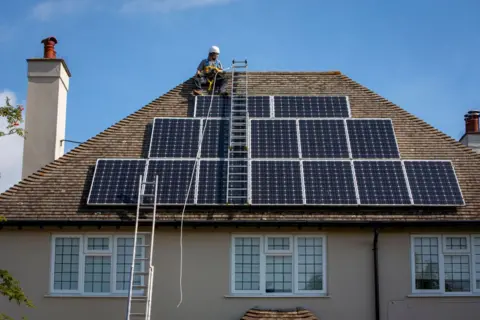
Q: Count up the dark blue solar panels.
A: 14